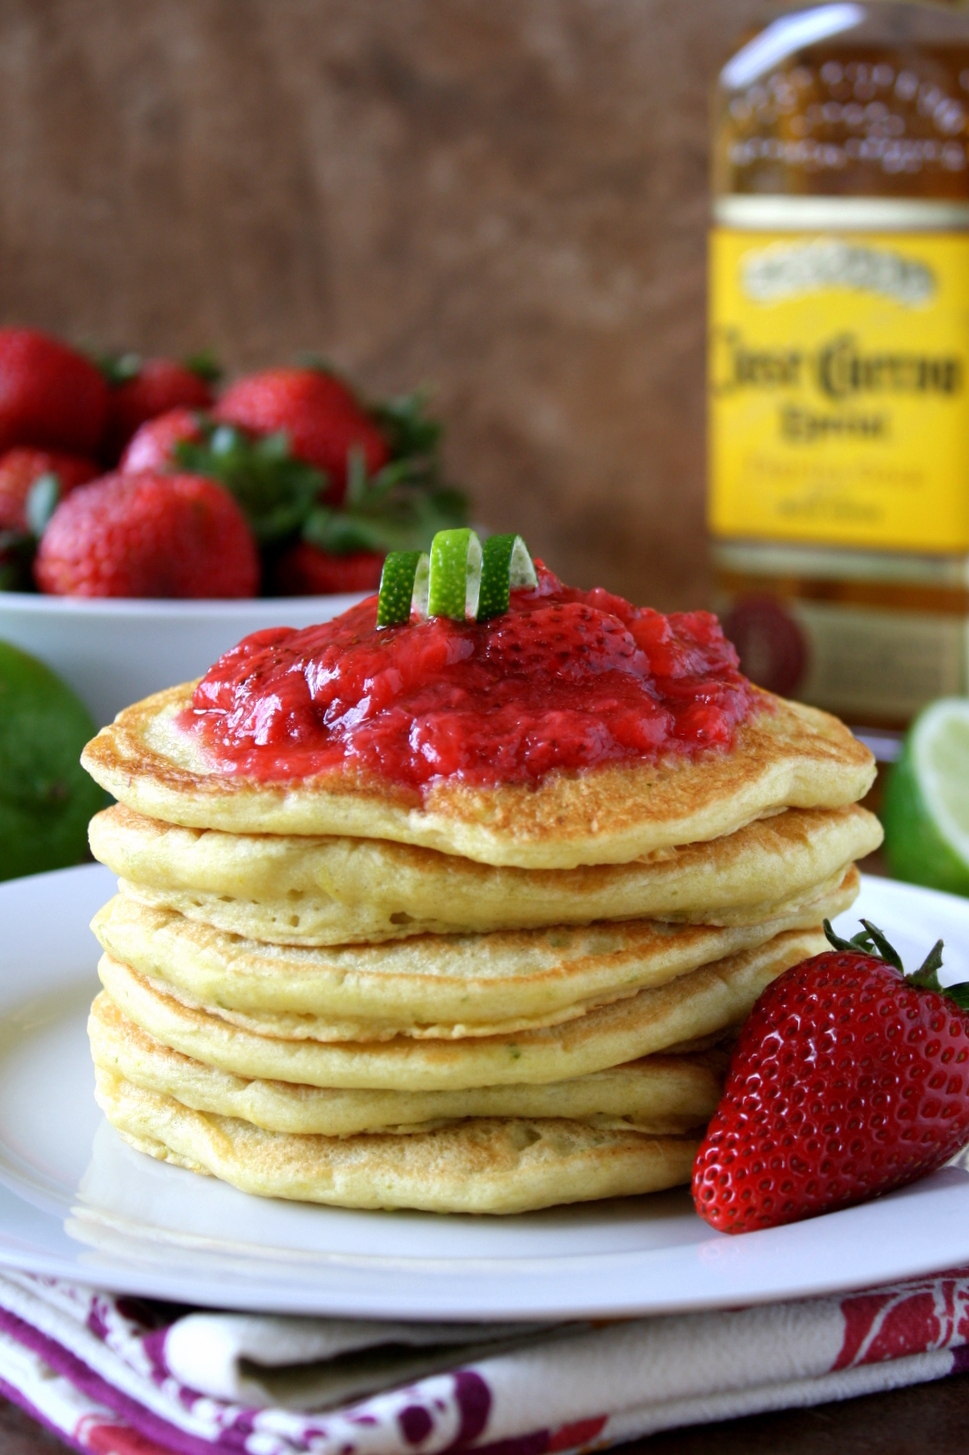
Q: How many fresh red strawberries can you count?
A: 8